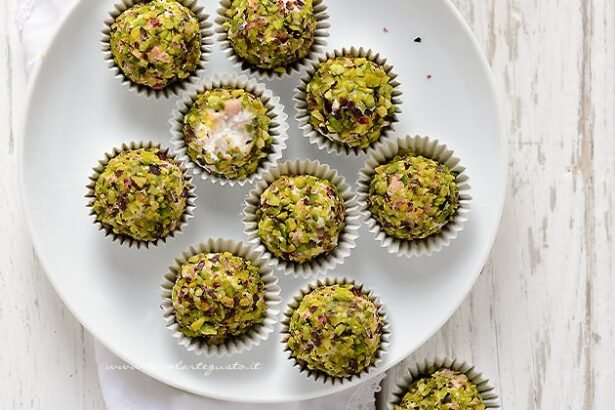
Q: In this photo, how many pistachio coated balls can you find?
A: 10